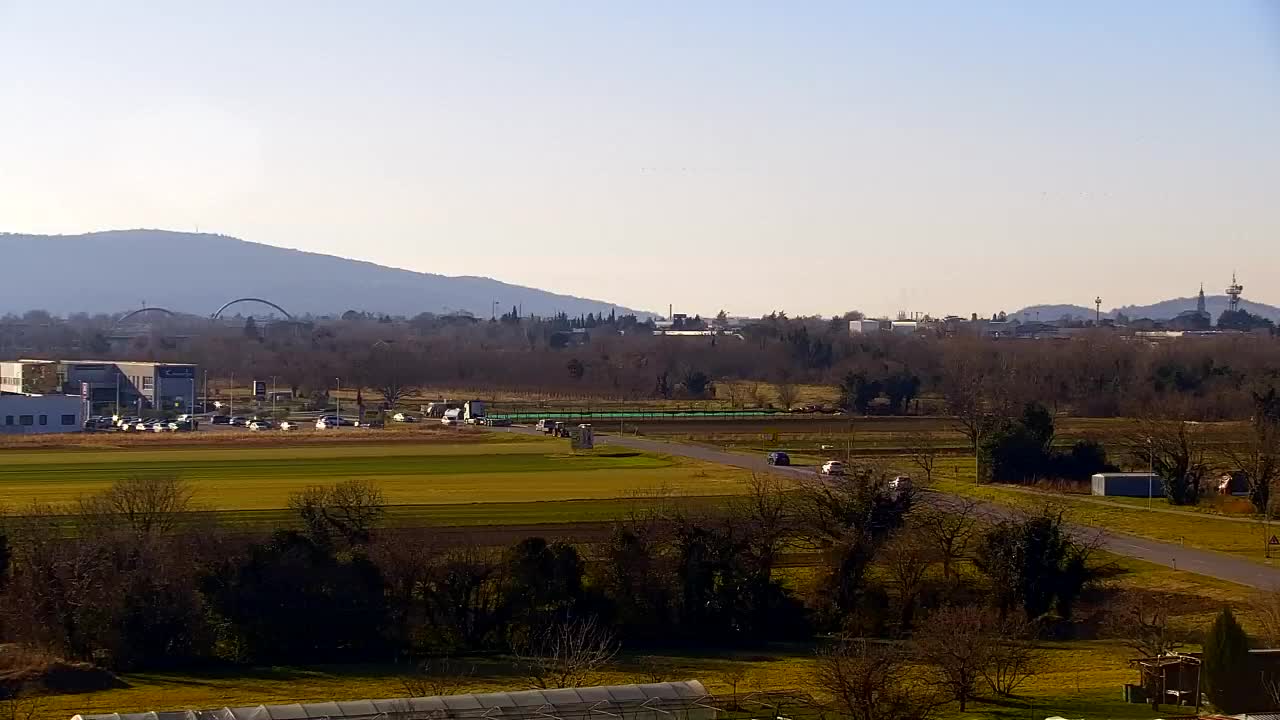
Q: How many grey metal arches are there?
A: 2